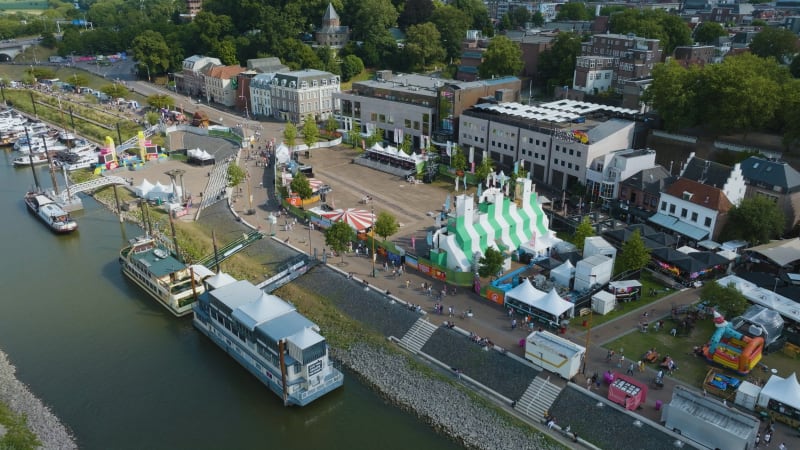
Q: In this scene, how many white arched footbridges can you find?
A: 2